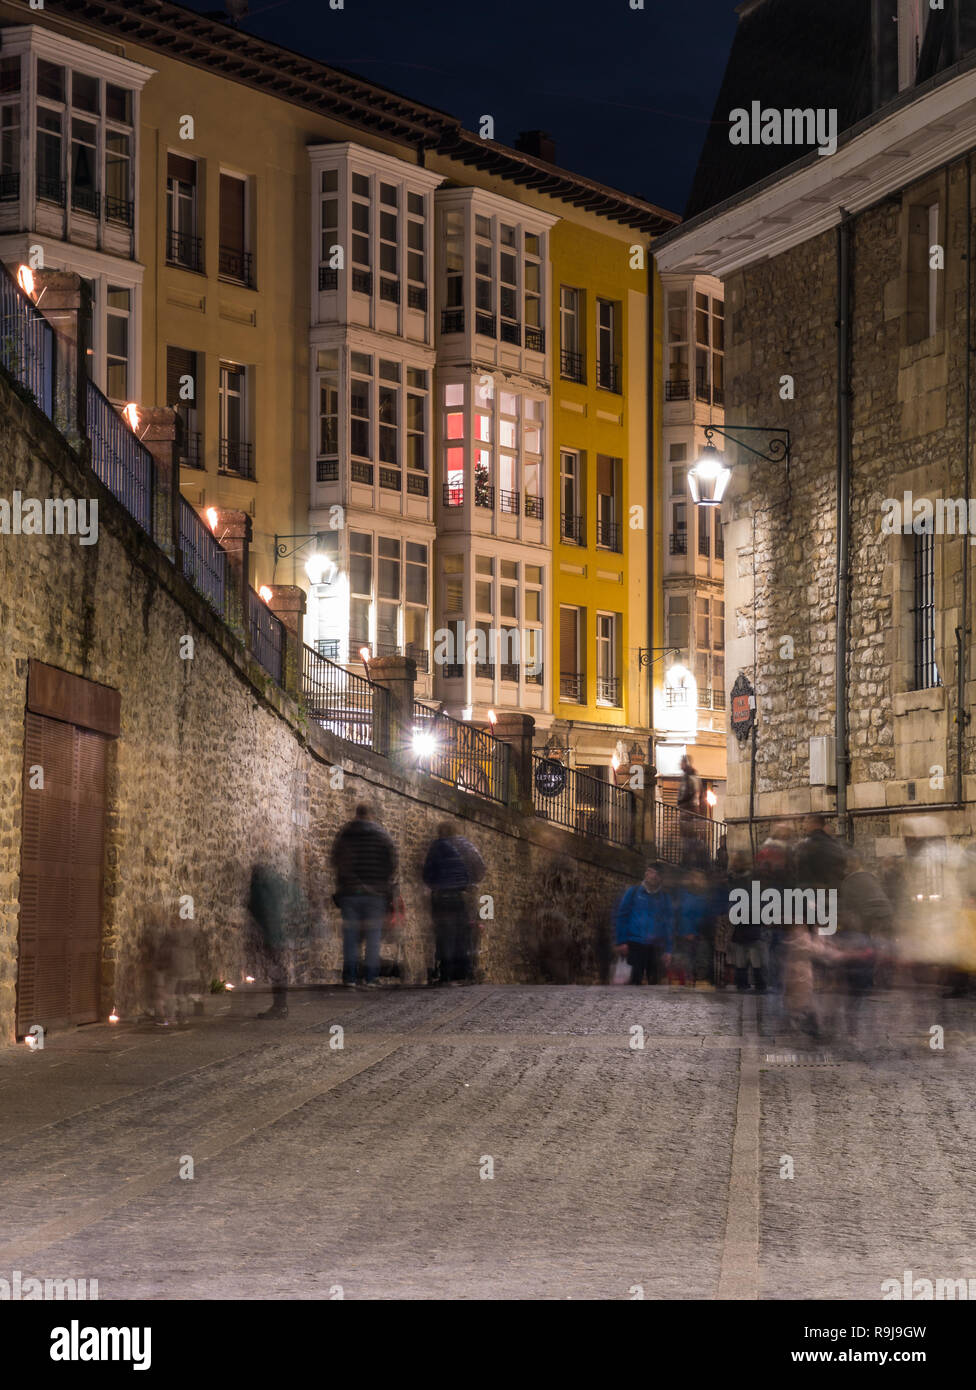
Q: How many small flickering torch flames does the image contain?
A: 8